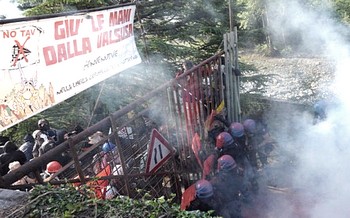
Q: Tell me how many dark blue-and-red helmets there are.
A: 5